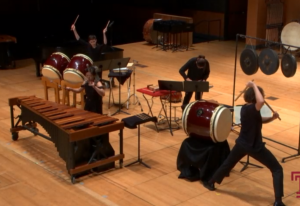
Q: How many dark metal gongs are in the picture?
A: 3